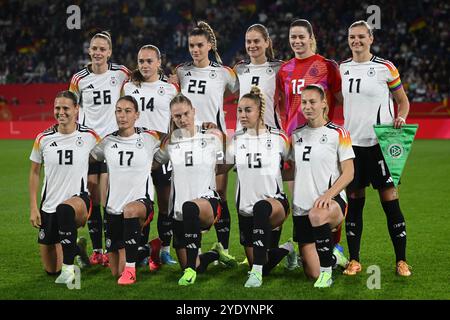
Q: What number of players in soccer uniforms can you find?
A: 11